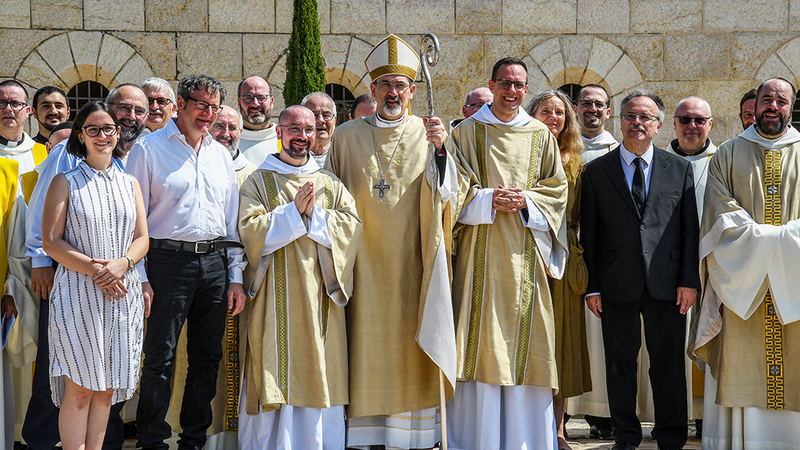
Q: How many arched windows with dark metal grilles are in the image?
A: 4